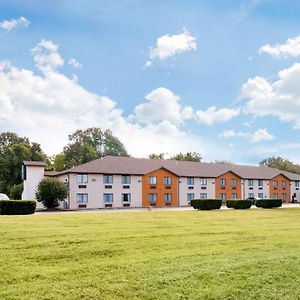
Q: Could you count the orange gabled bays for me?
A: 3